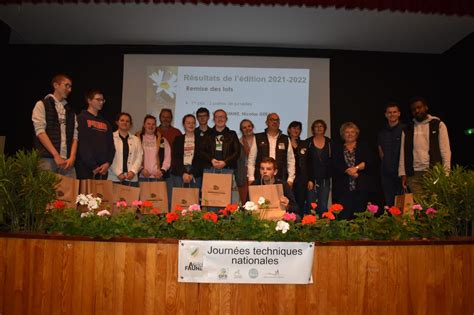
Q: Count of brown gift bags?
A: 8